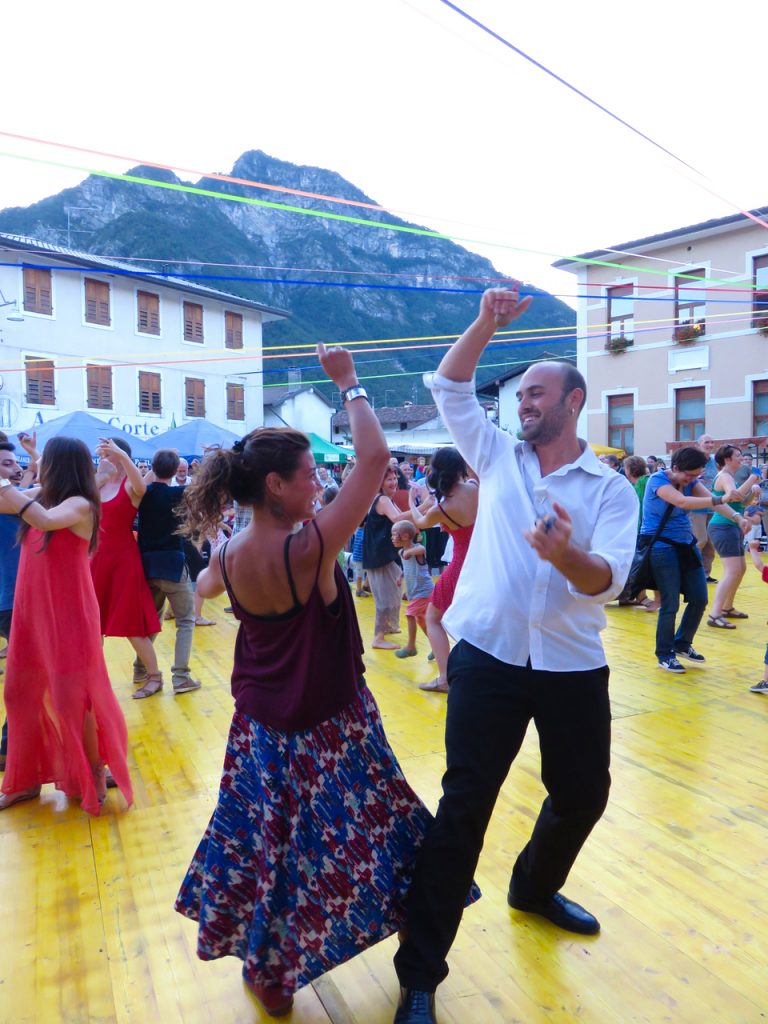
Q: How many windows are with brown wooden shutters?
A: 10